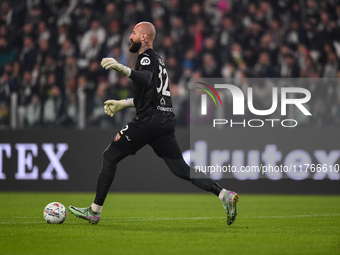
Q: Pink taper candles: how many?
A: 0